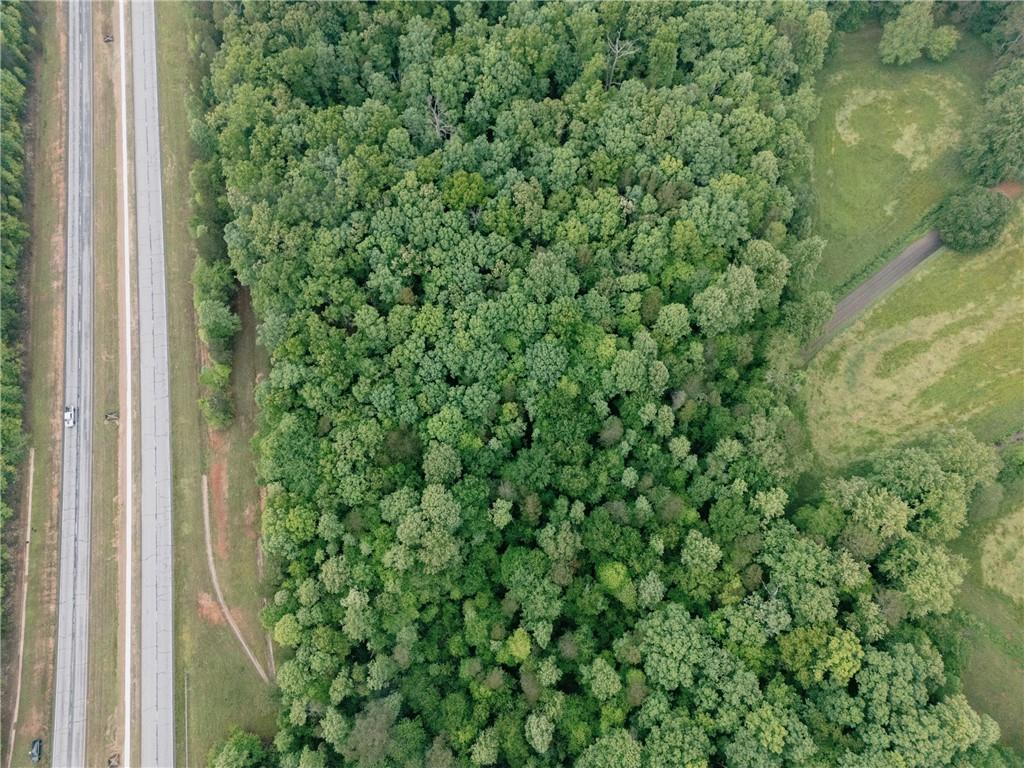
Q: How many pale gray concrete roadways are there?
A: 2